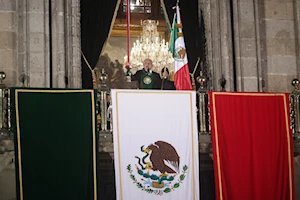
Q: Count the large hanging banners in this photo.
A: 3